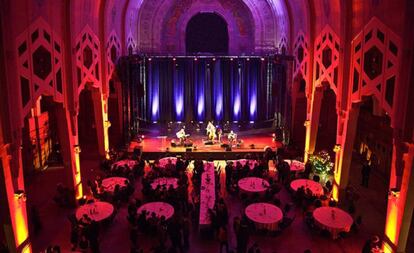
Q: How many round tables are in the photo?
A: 12